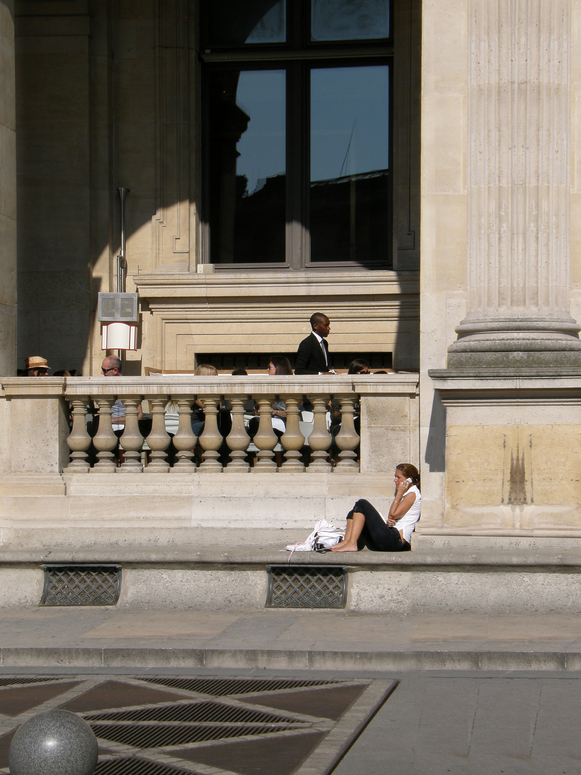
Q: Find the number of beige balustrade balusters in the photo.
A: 11